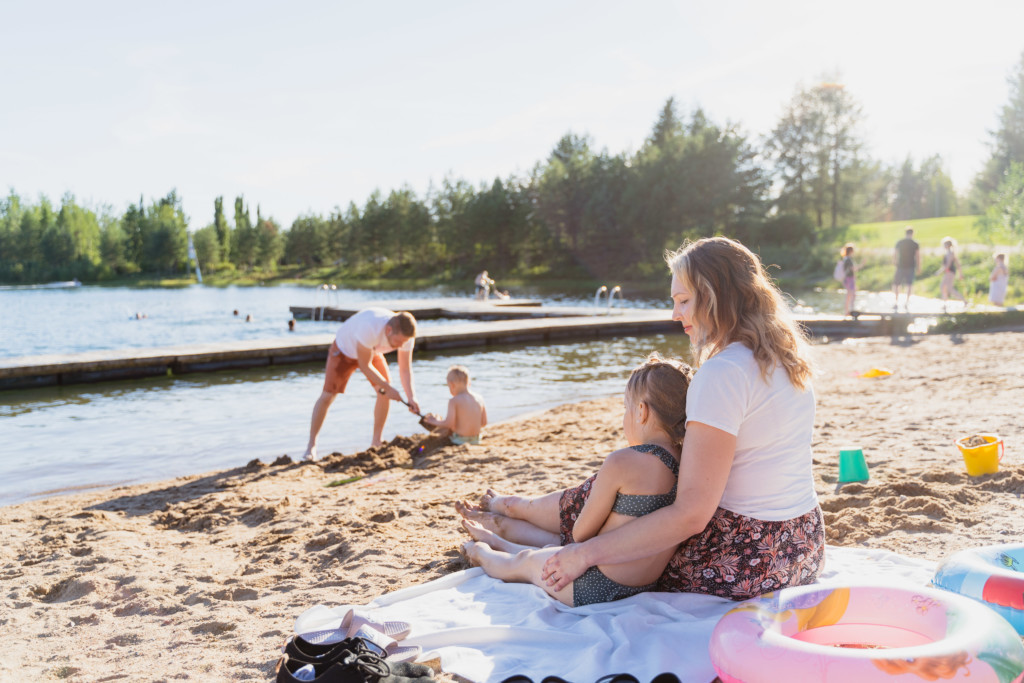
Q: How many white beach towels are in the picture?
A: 1